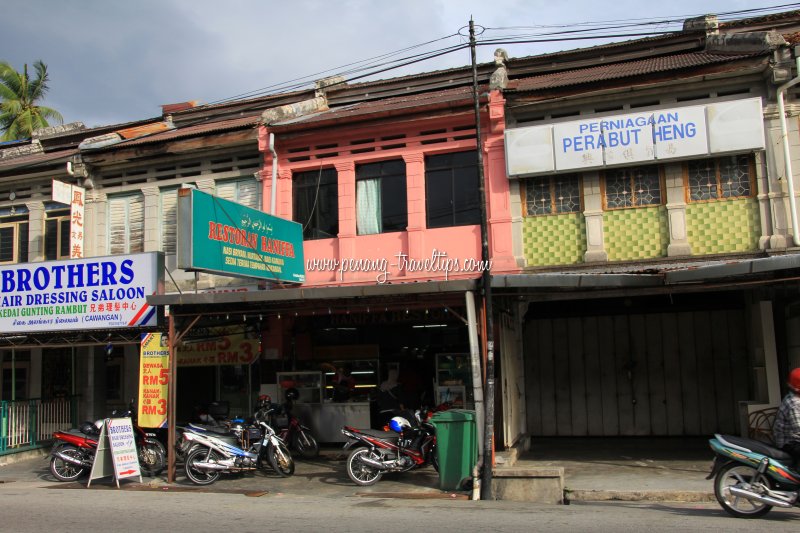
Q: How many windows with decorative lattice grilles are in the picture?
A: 3